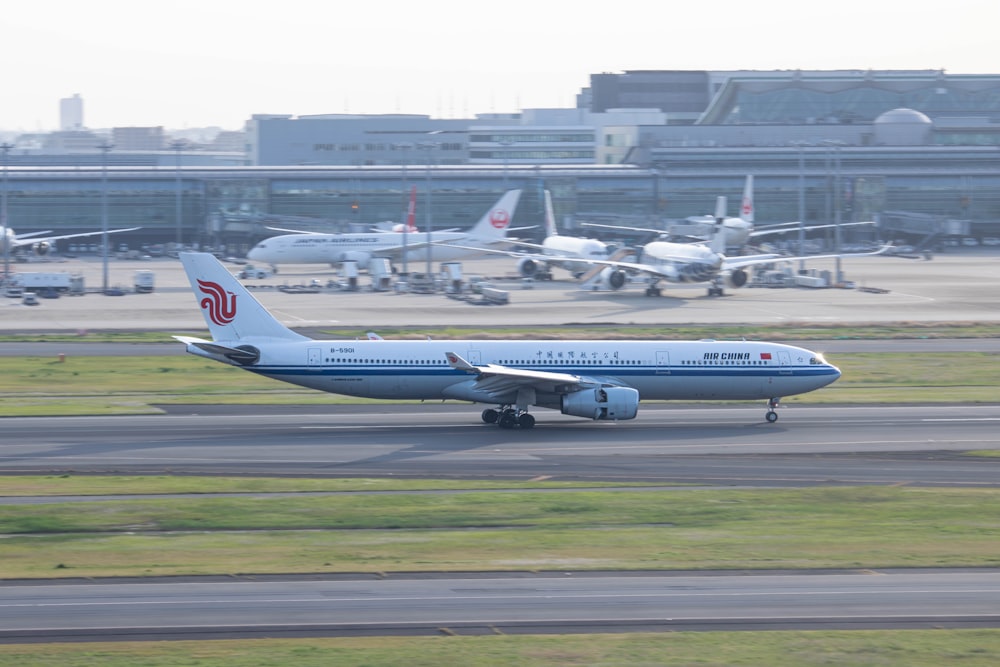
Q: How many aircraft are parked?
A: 6